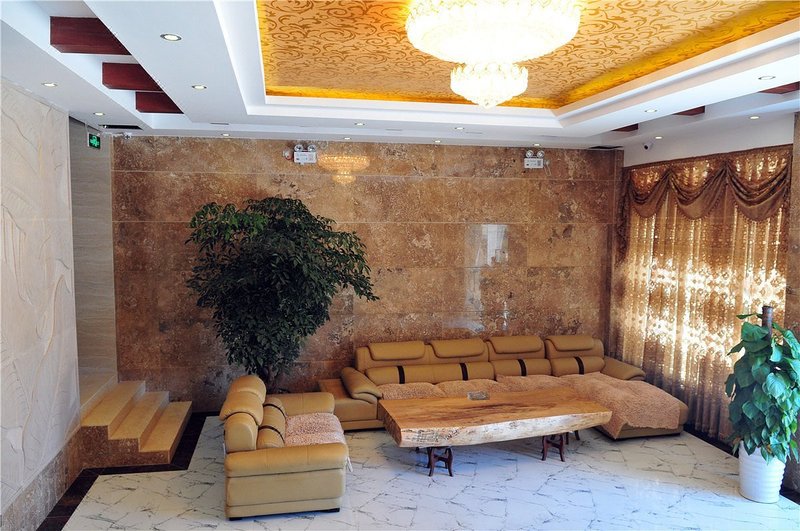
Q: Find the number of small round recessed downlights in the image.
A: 14